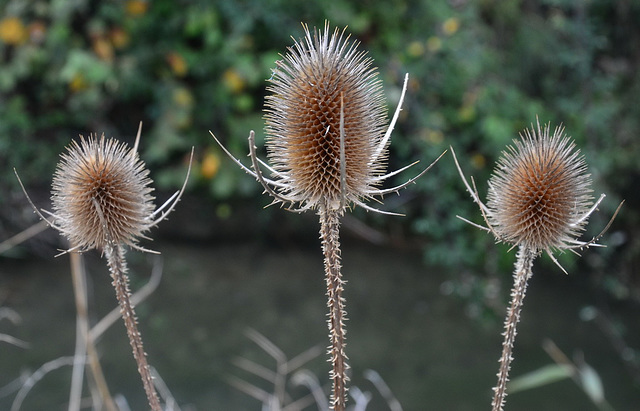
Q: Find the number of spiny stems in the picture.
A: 3